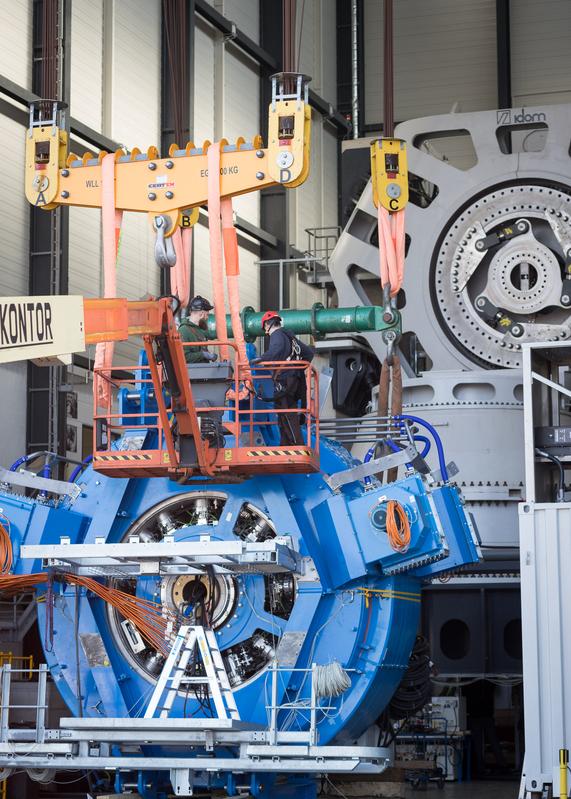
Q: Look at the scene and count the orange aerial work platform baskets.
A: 1